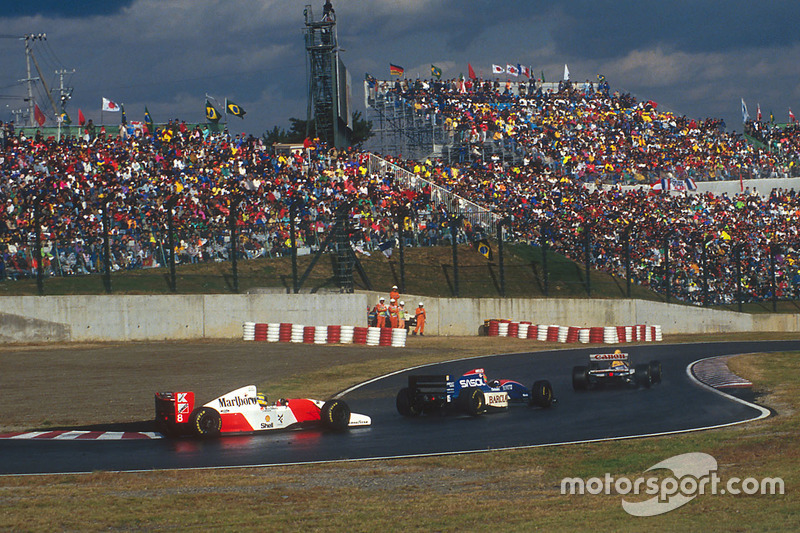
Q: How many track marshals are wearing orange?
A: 5